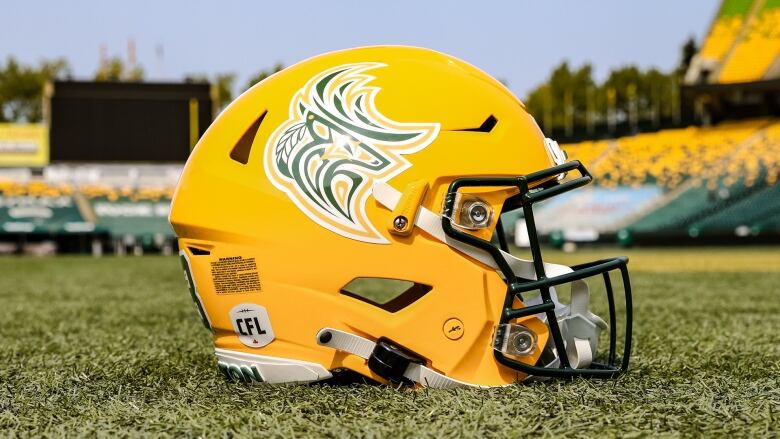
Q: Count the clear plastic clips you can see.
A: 2